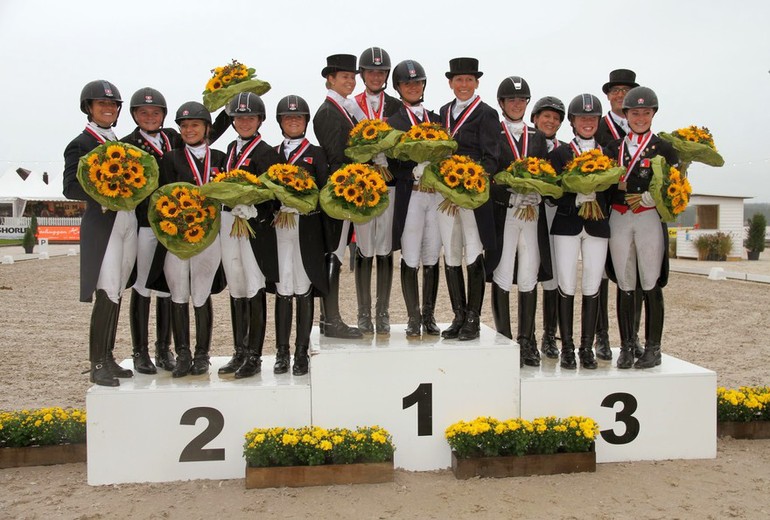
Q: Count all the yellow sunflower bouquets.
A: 13